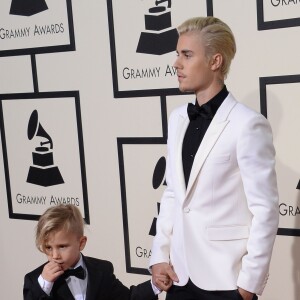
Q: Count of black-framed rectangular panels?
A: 6